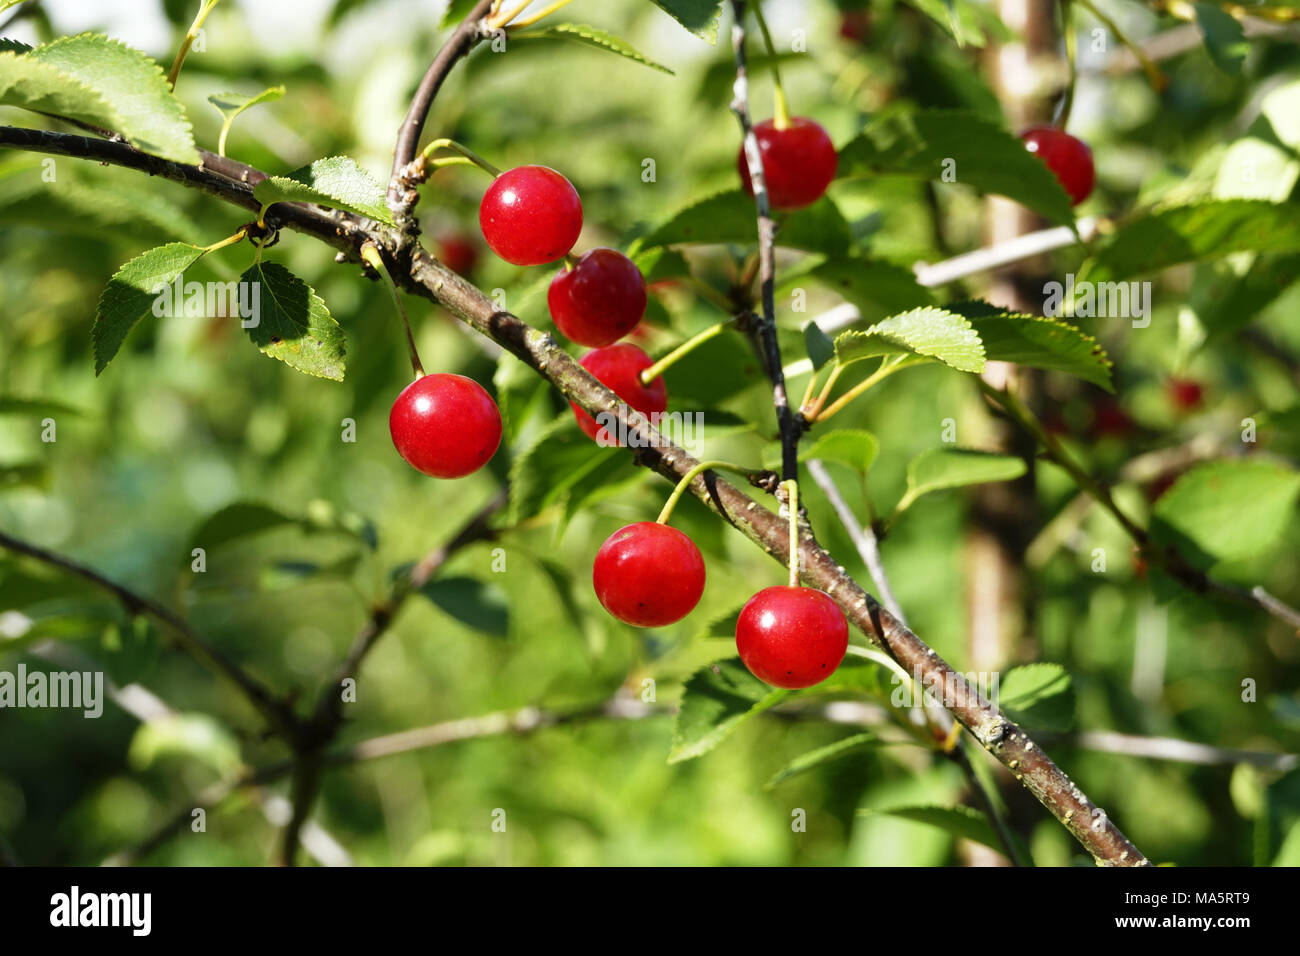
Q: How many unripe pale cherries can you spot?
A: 0